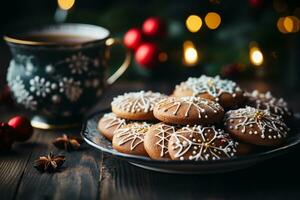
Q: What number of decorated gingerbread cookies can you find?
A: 9